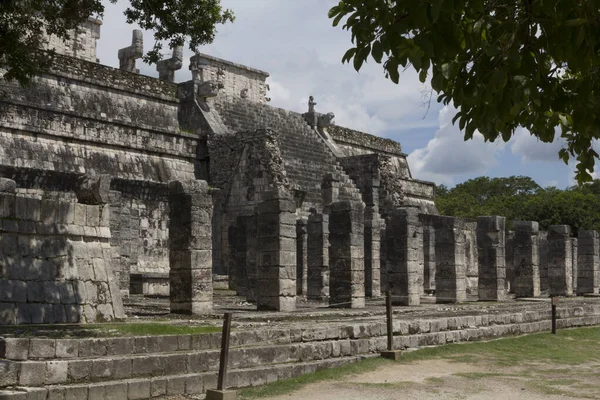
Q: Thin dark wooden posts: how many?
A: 3